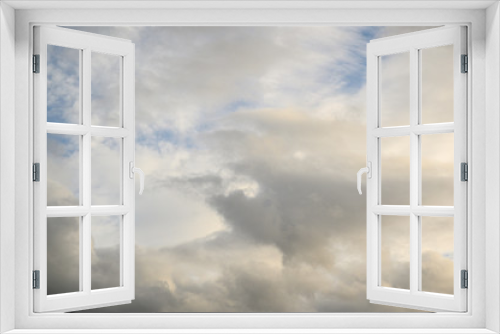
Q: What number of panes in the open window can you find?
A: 12